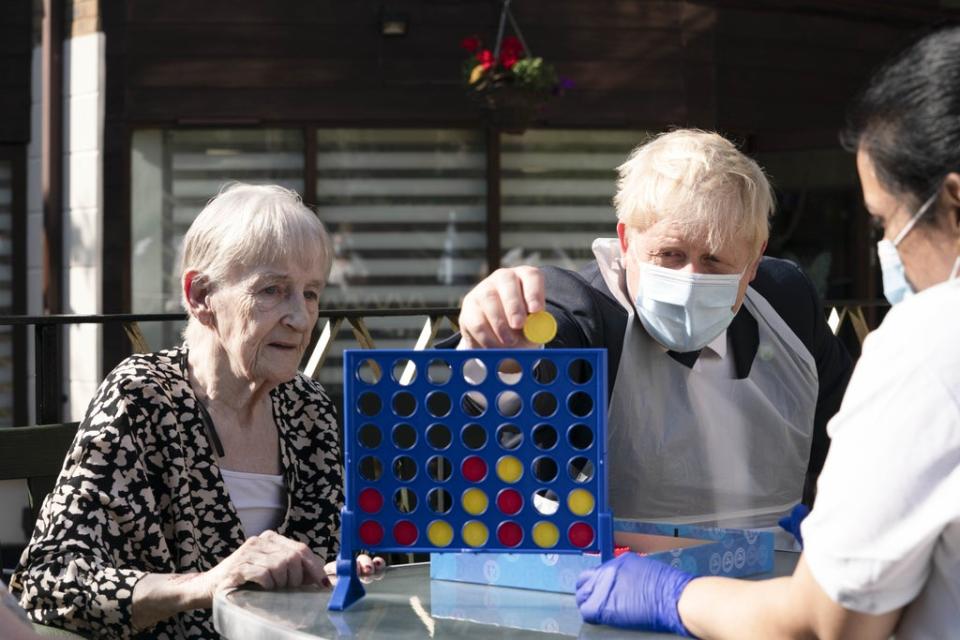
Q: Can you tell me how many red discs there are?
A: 7